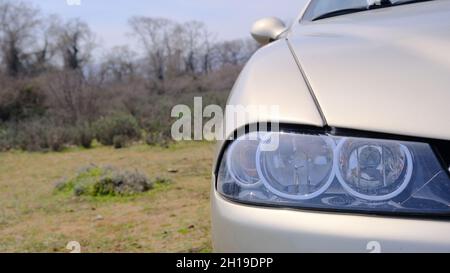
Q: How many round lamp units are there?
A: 3